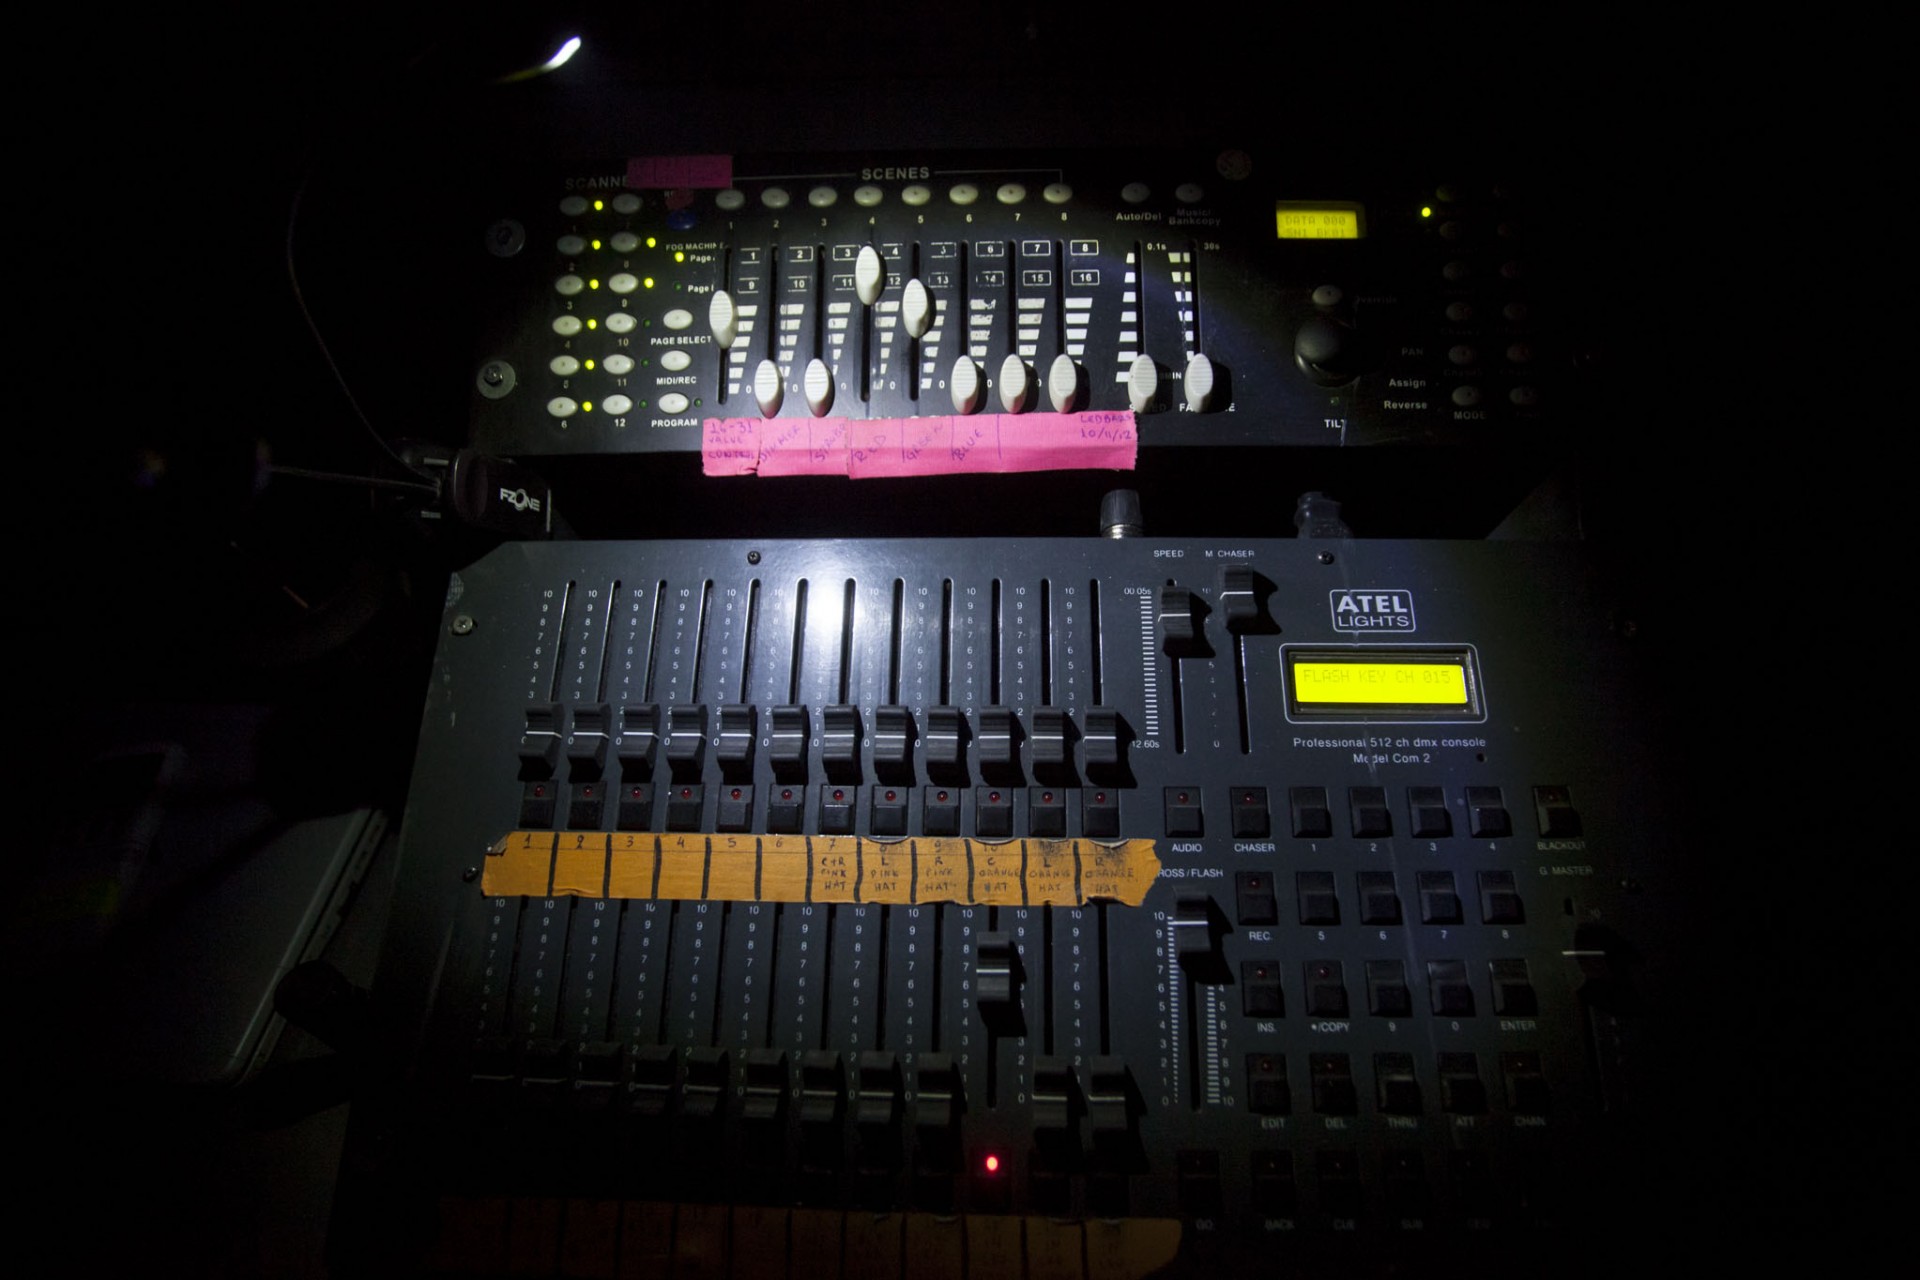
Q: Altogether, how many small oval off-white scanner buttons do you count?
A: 12